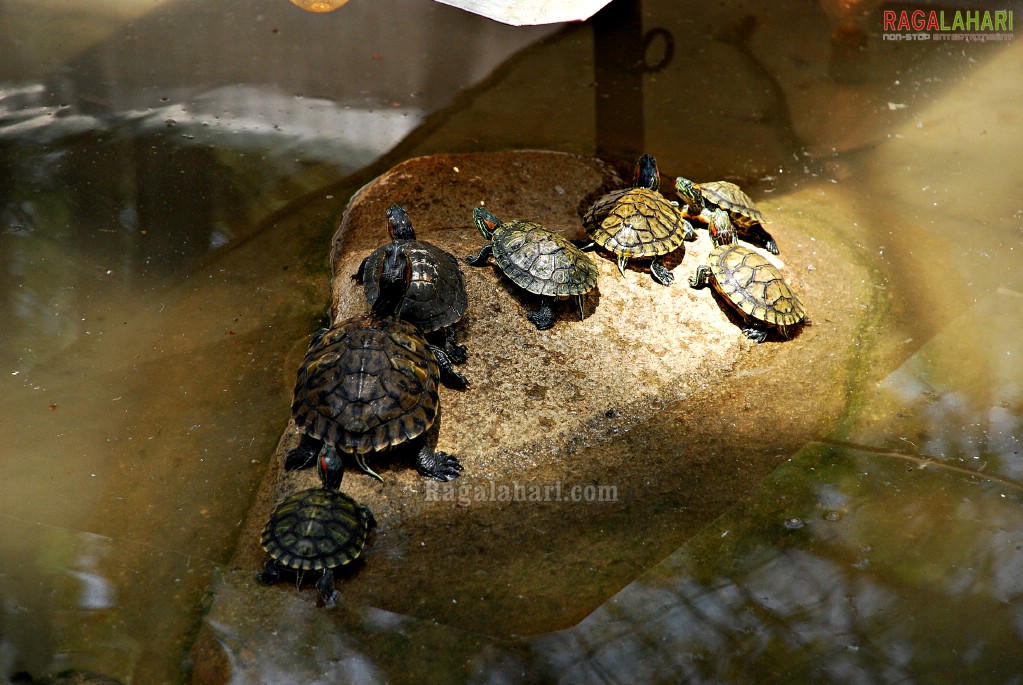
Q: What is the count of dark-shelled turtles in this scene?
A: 3